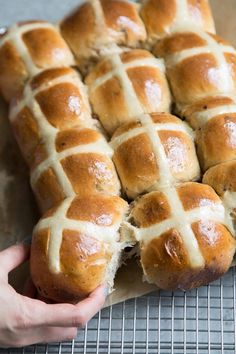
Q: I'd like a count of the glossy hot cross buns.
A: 12